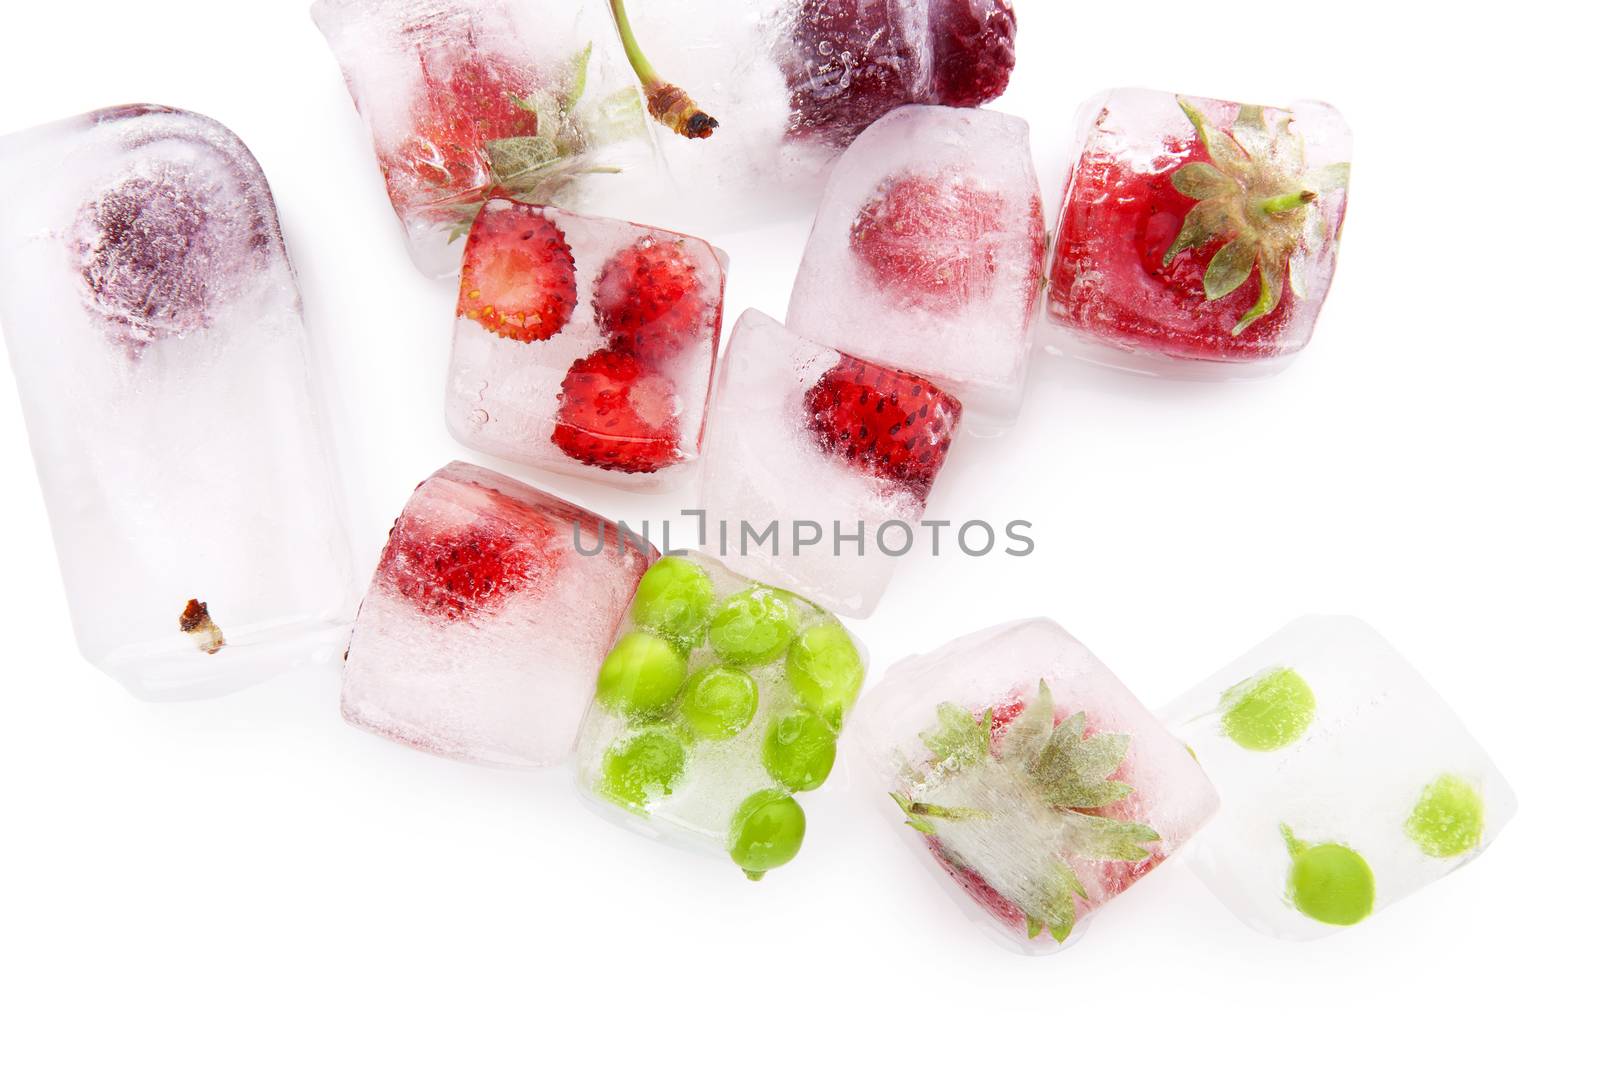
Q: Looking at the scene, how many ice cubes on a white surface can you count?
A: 11